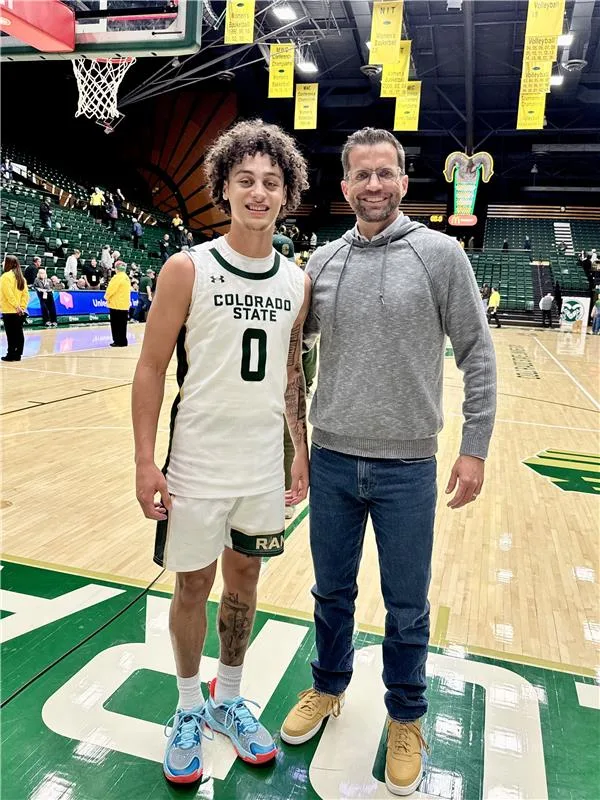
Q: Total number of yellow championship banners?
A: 10